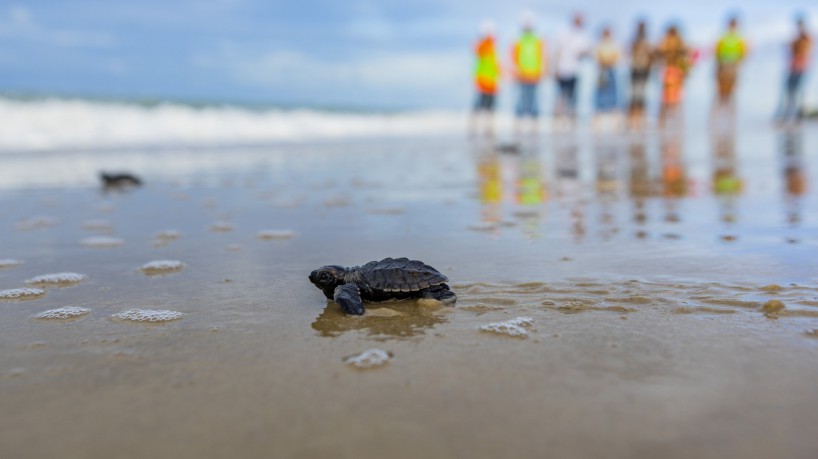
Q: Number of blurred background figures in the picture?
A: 8